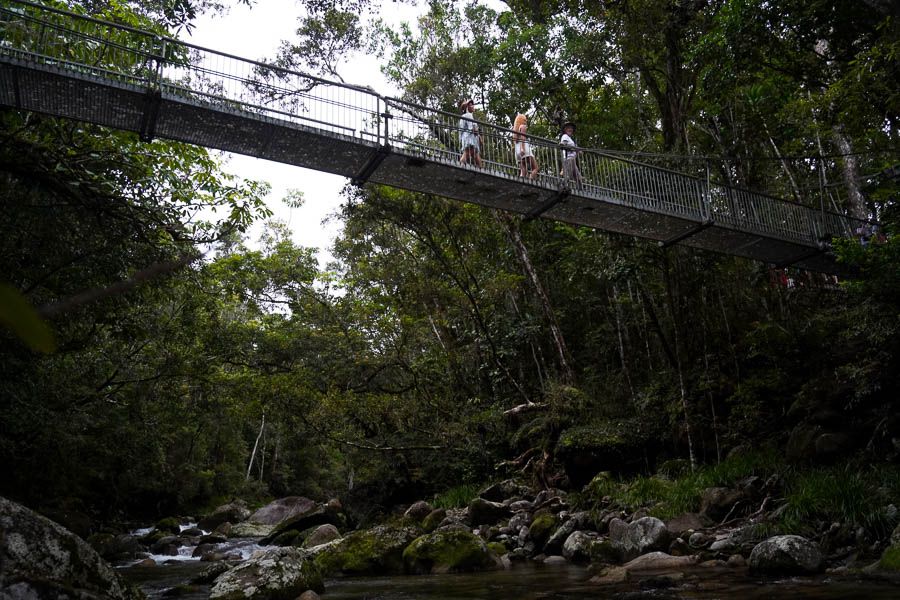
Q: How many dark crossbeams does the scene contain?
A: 5